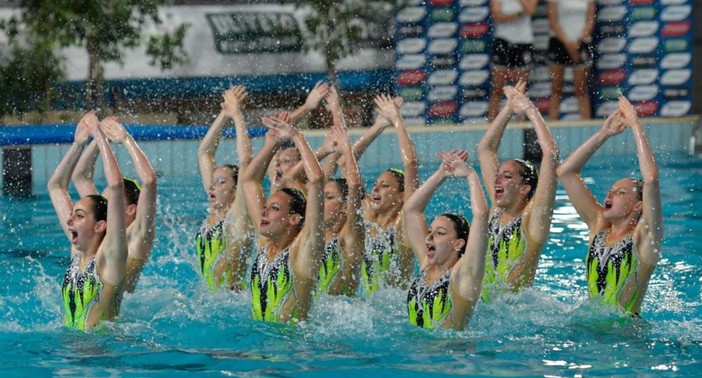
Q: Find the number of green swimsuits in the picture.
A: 8